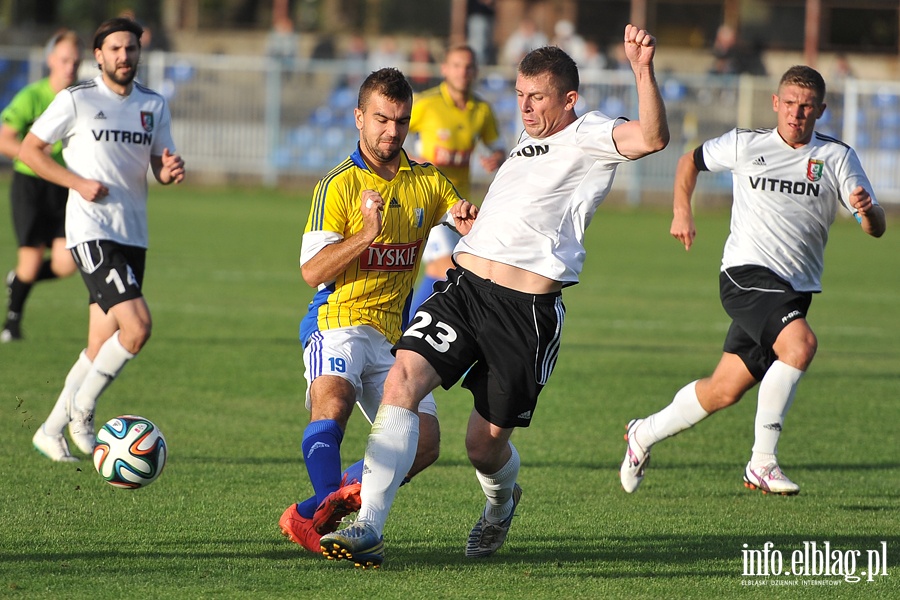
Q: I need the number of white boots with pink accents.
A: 2